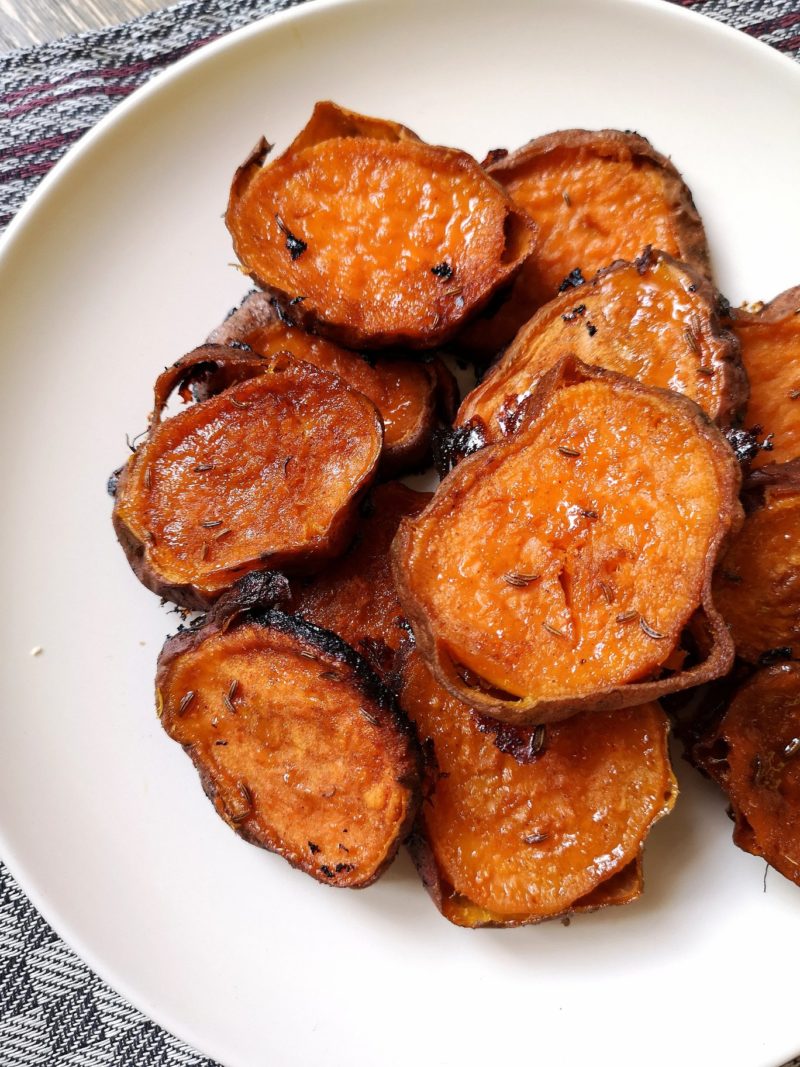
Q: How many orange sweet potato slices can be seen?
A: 12